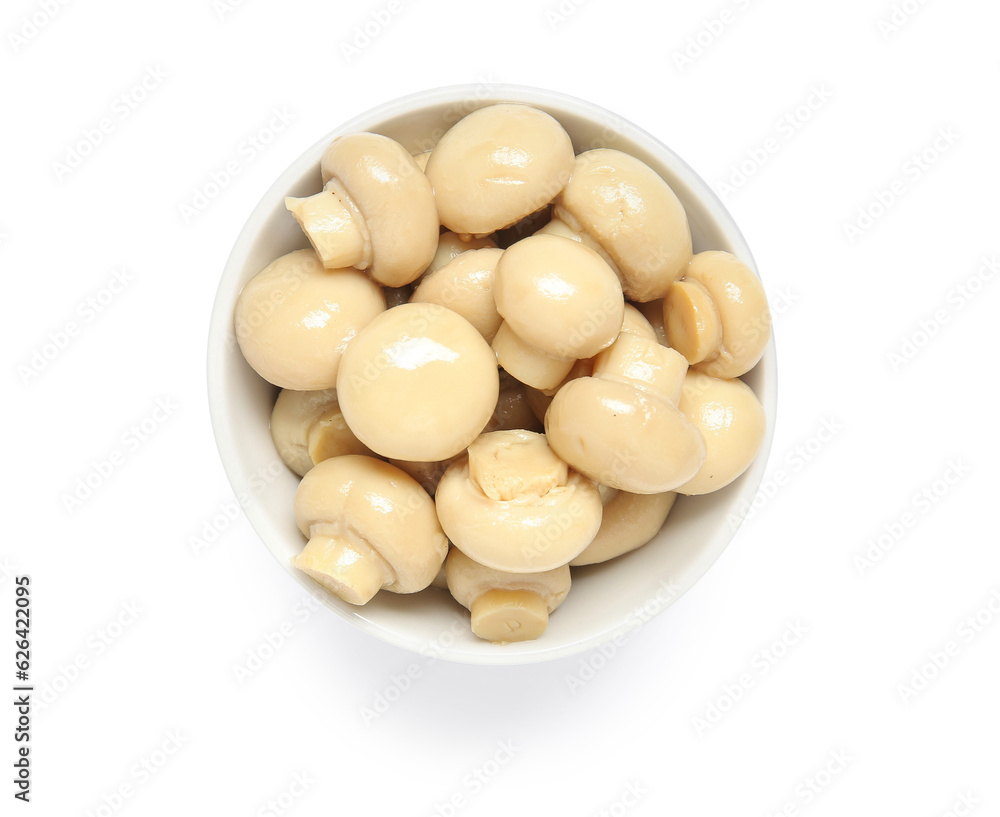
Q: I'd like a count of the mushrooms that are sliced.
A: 0